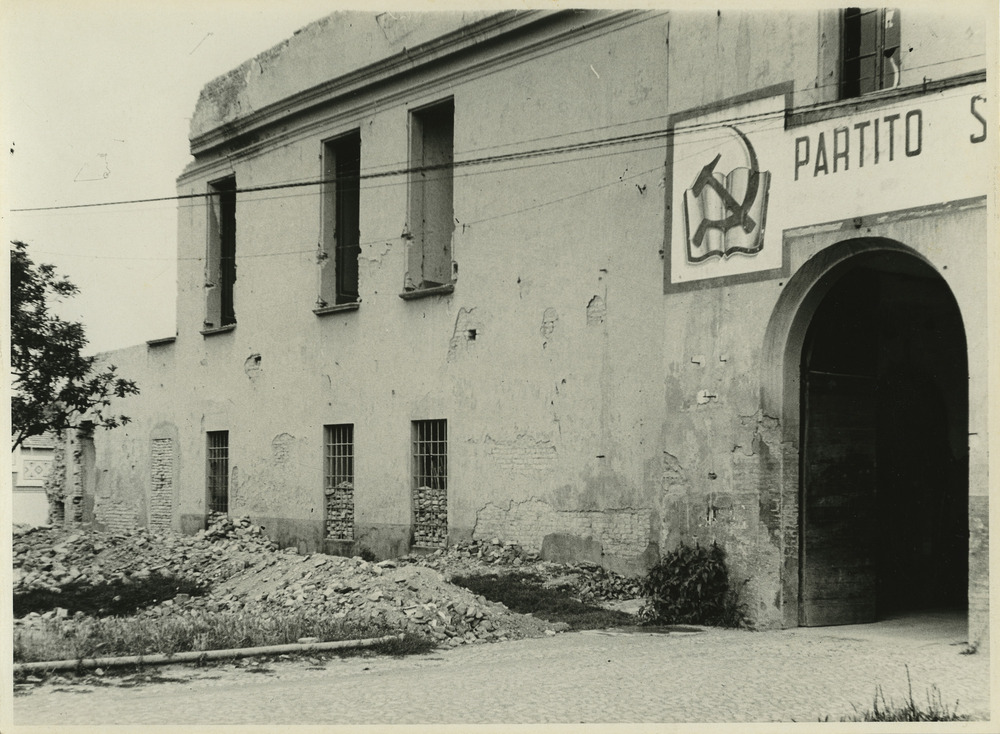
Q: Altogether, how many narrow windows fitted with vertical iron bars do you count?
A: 3